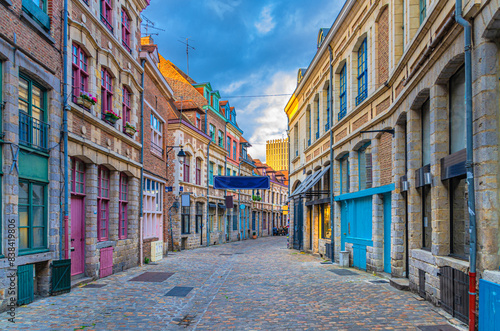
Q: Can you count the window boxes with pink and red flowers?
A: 3